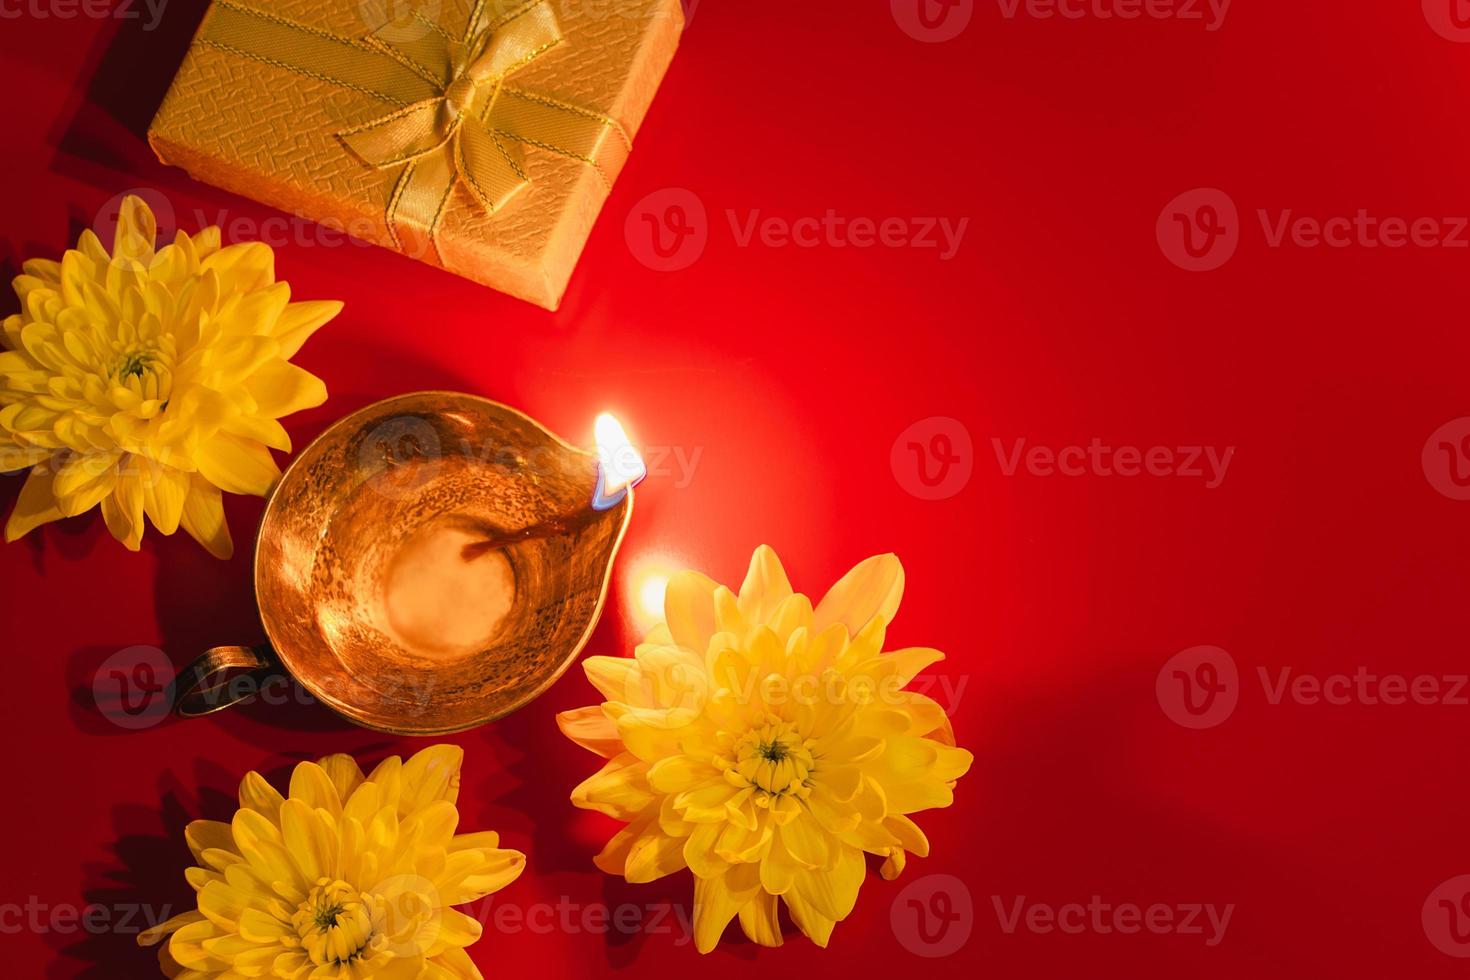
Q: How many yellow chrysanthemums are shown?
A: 3